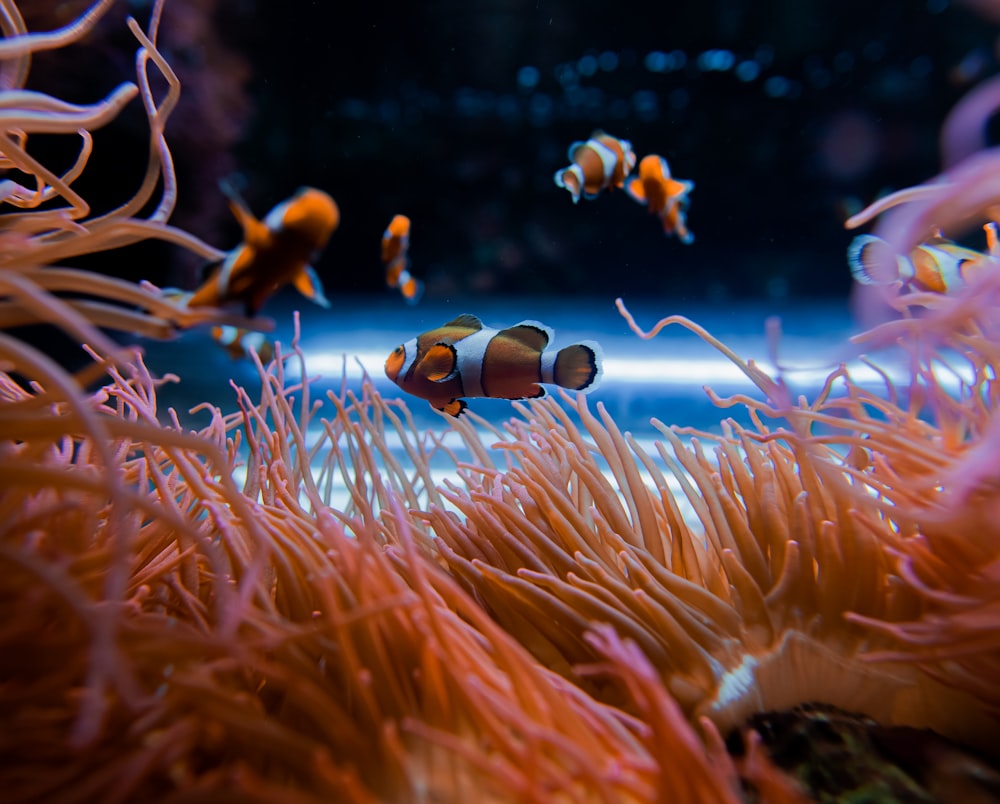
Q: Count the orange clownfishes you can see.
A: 7